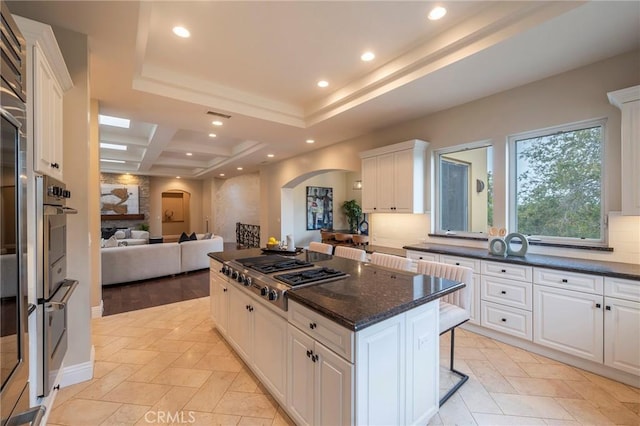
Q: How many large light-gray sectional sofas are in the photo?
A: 1